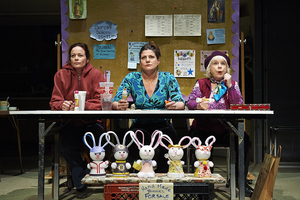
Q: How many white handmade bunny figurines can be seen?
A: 5